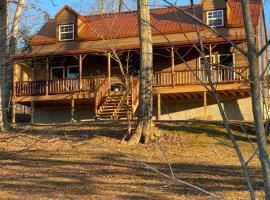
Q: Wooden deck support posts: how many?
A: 4